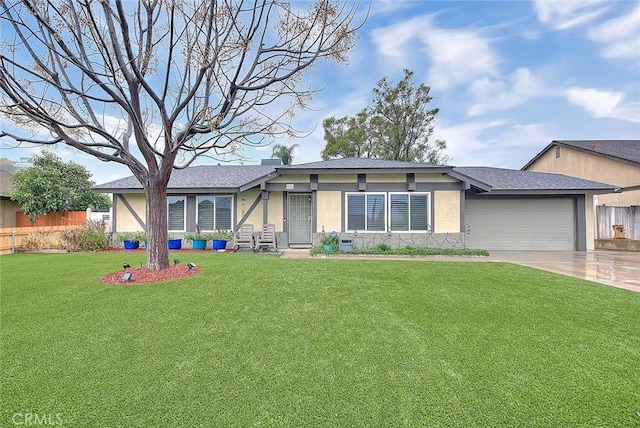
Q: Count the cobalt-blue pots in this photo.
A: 3